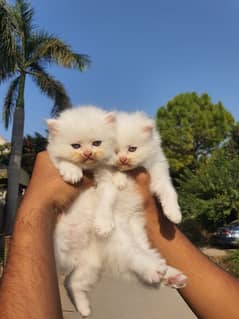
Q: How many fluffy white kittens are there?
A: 2